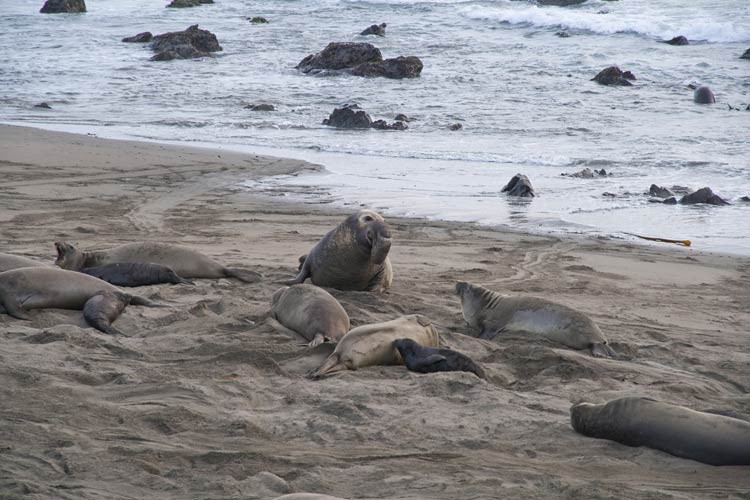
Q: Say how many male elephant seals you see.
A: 1